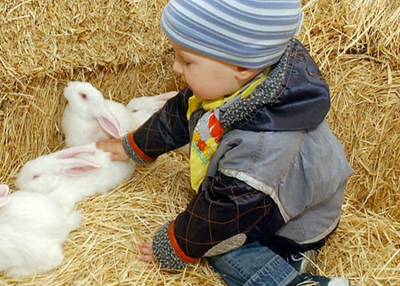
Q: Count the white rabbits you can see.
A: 4